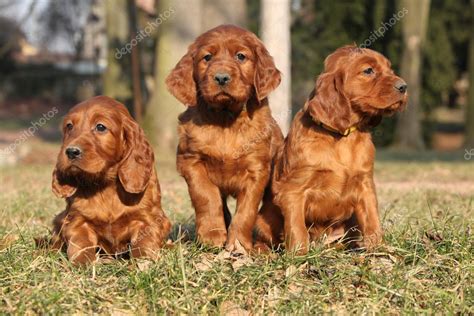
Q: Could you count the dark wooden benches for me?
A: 0